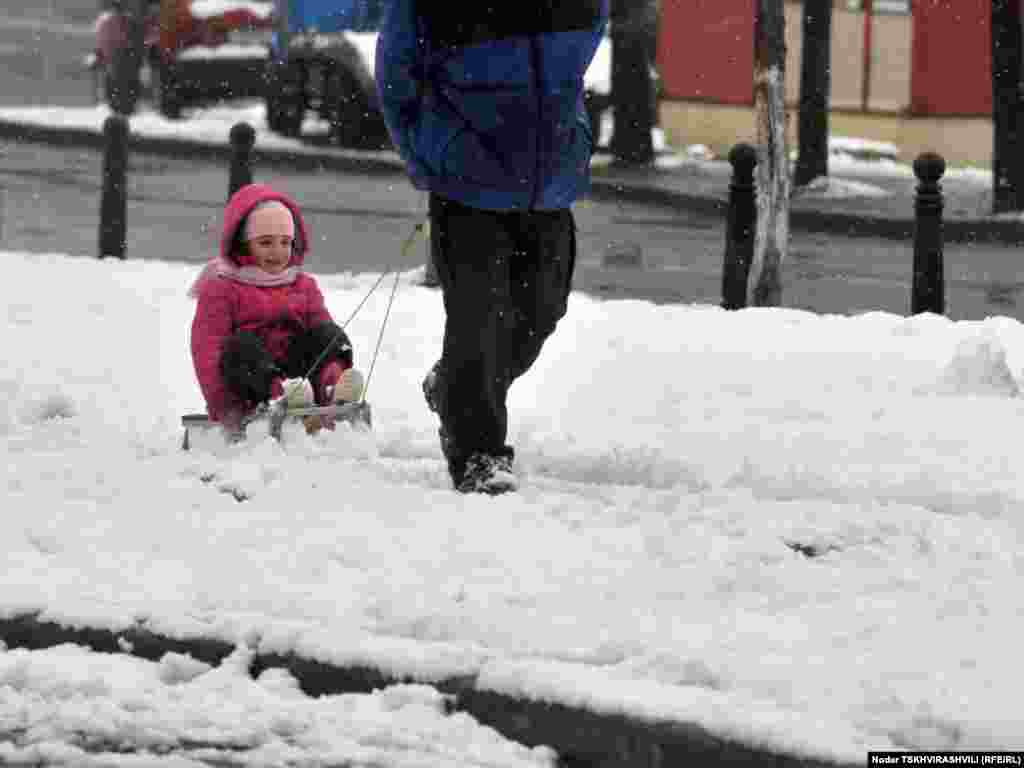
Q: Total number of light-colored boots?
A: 2